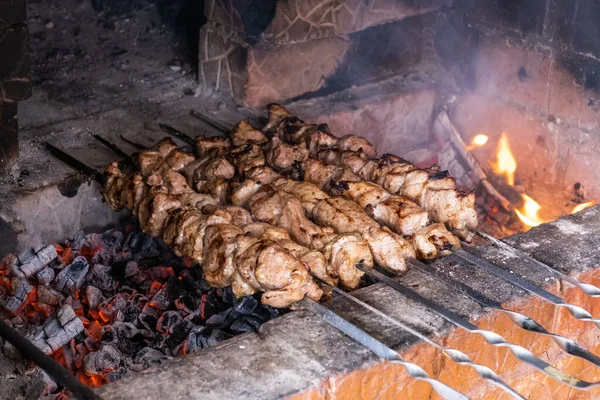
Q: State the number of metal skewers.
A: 6